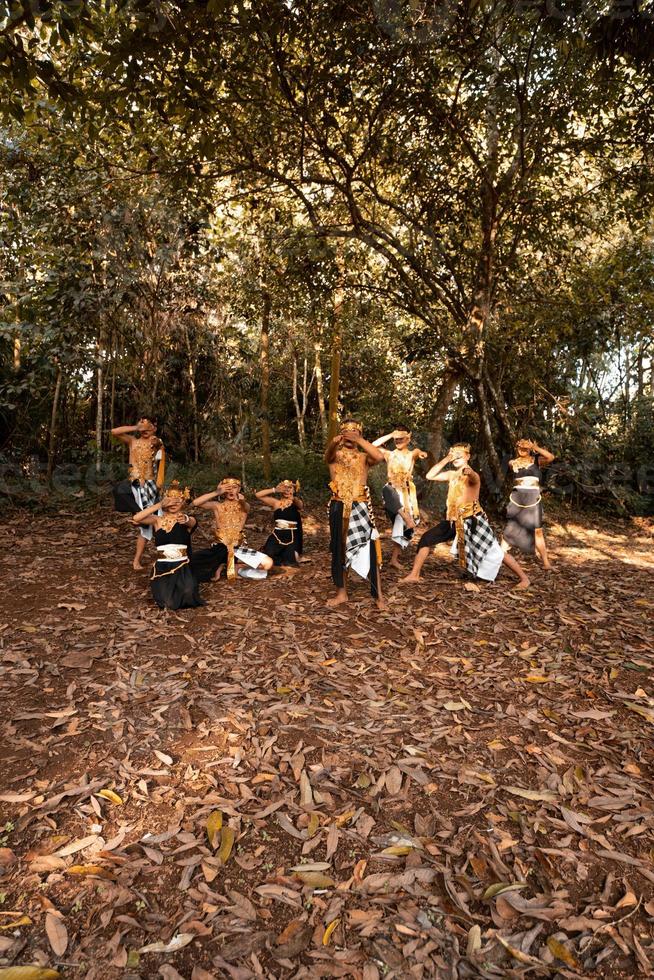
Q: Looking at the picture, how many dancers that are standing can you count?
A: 5